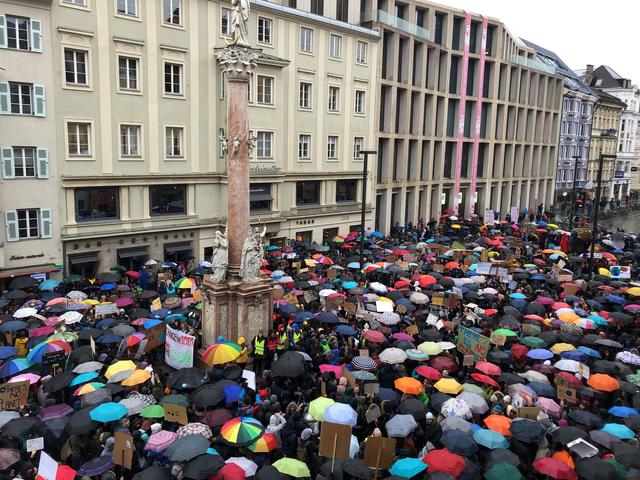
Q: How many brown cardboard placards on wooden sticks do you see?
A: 3